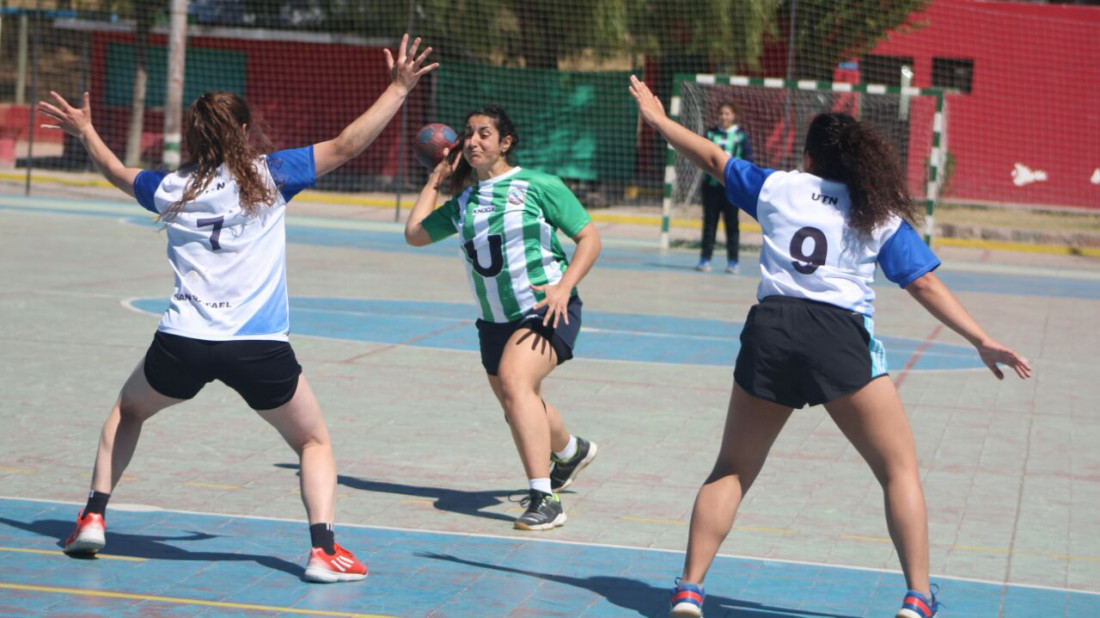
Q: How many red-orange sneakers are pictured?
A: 2